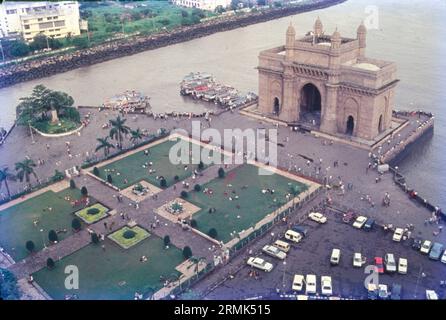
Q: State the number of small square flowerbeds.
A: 2